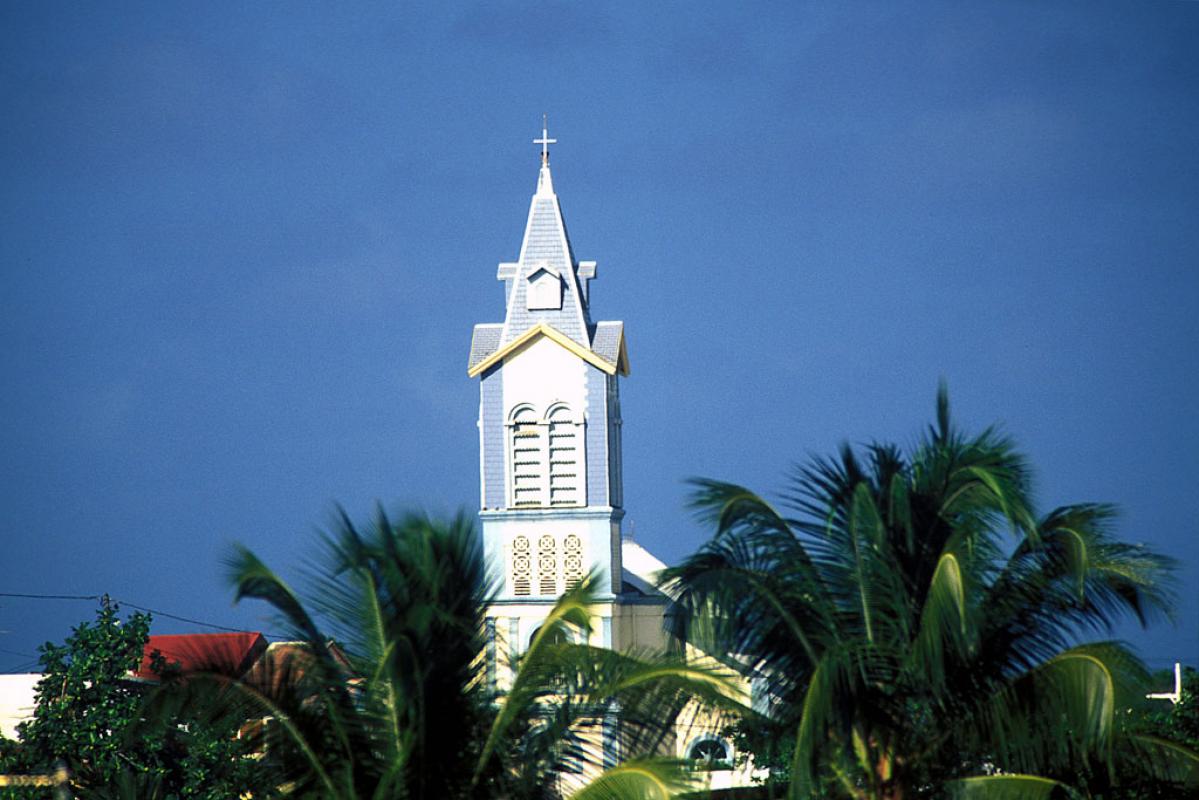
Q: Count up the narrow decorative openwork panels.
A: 3